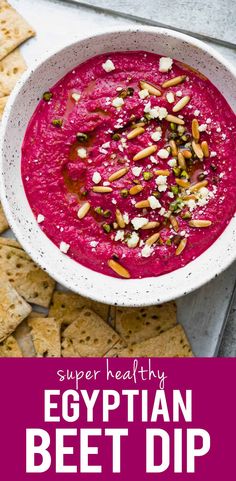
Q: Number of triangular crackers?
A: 0